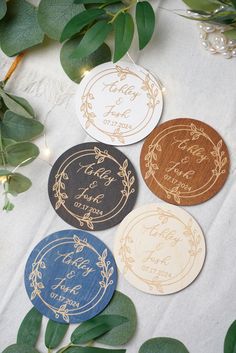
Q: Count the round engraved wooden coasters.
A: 5